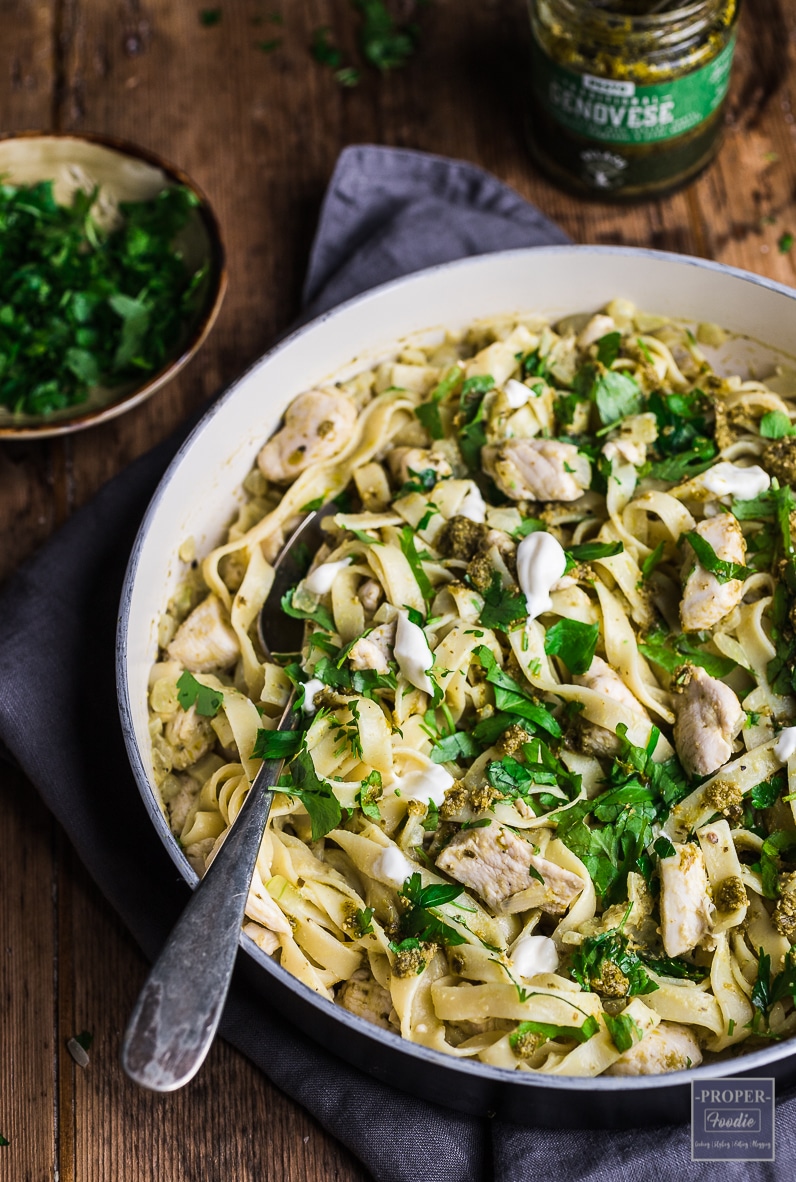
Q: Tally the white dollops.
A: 11